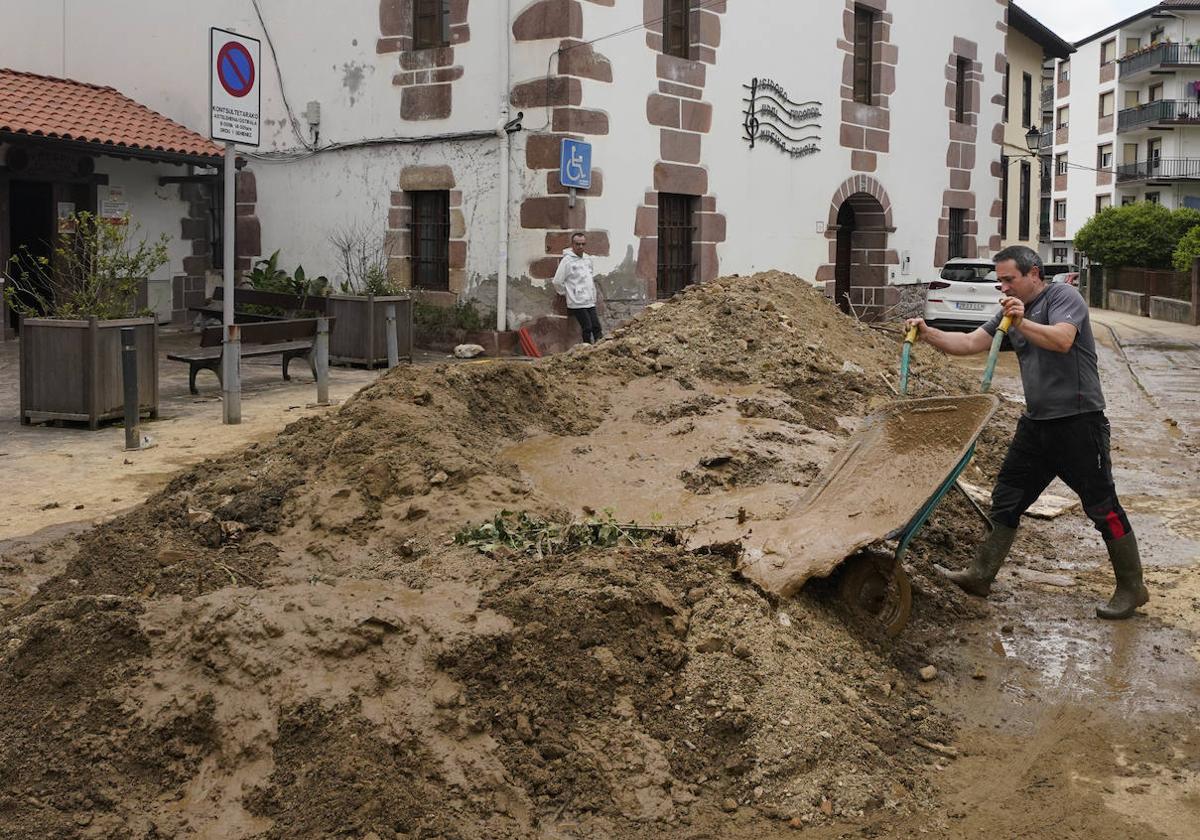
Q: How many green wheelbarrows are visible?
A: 1